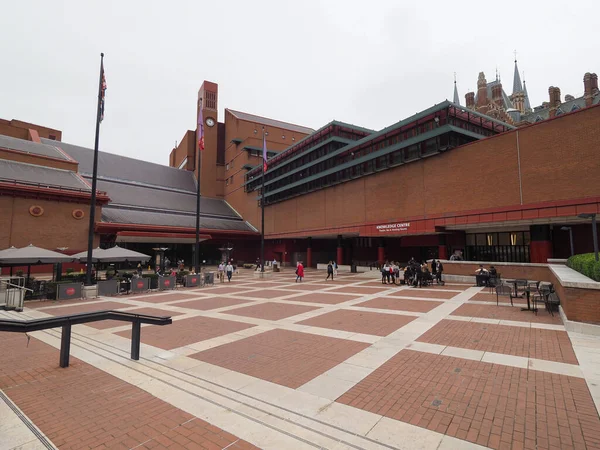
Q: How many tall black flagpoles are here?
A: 3